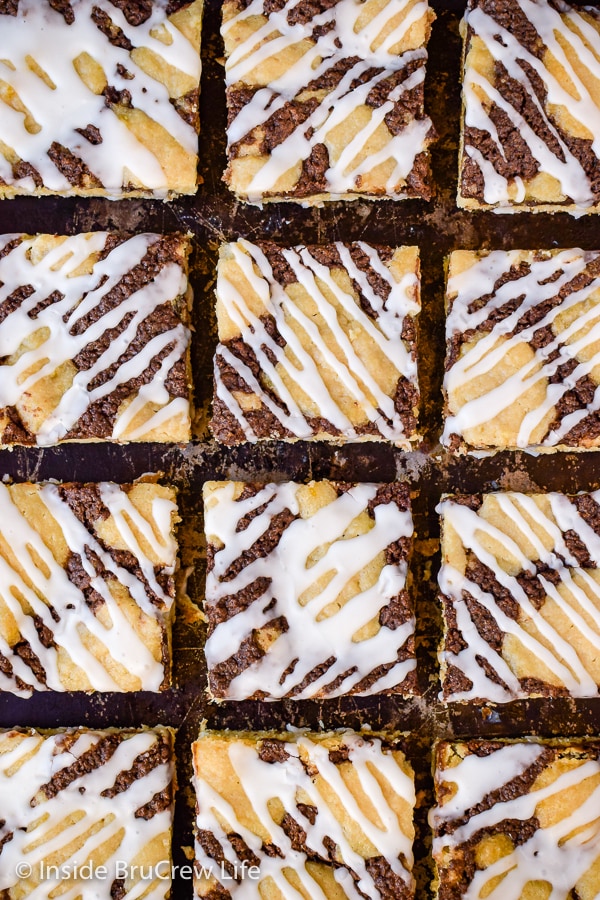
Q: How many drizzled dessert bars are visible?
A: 12